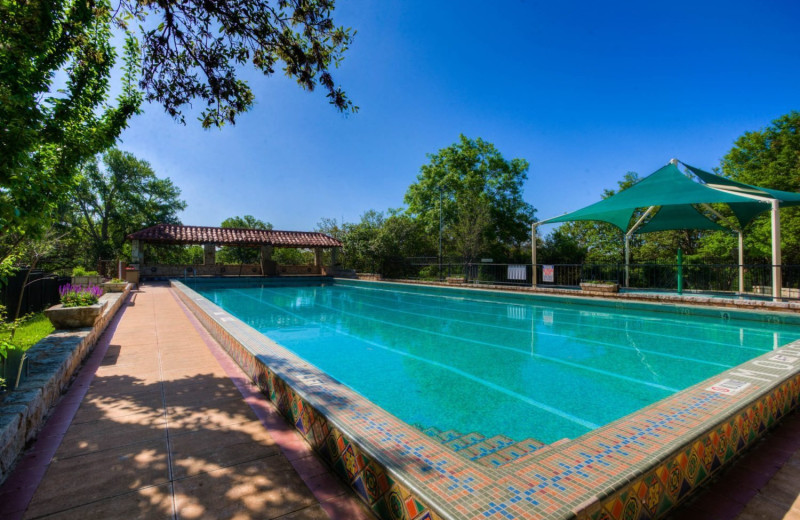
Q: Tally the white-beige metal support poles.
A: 4